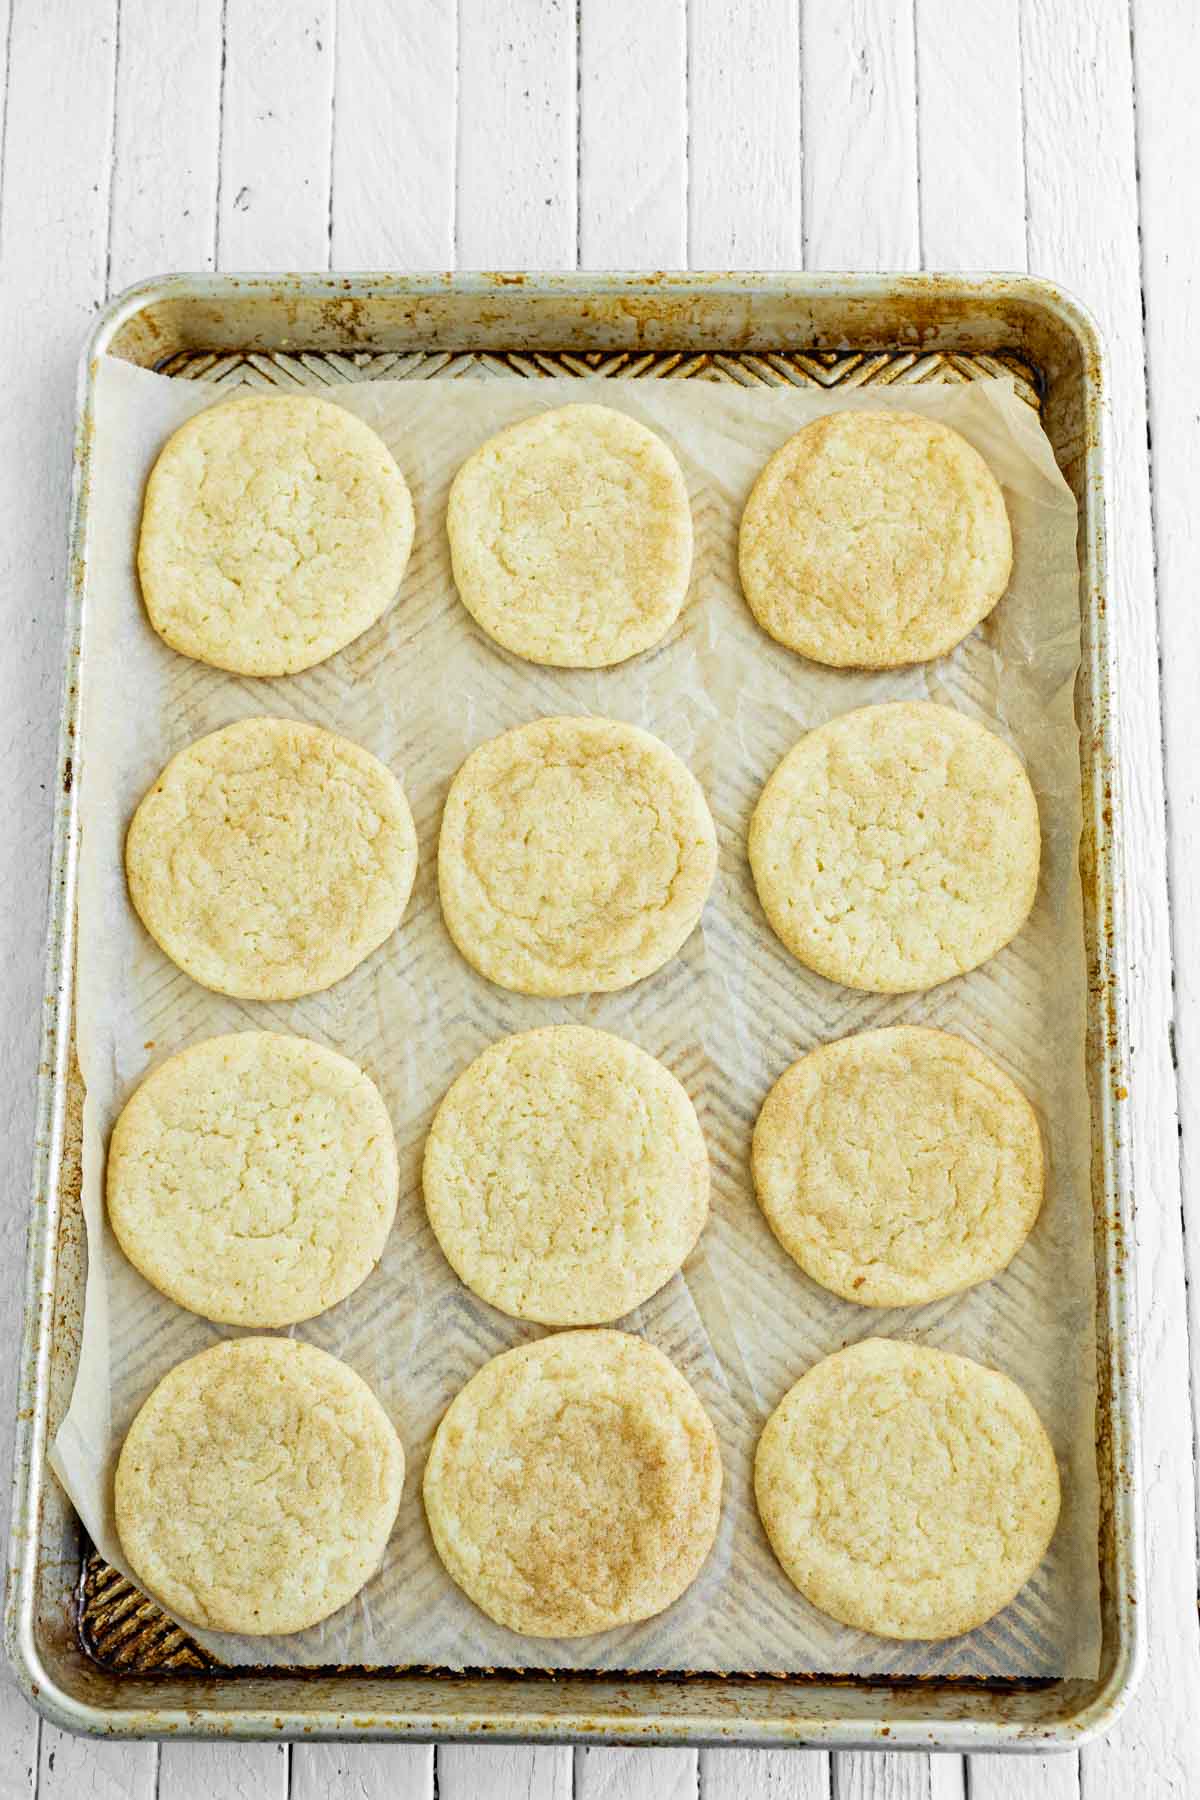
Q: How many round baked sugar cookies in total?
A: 12